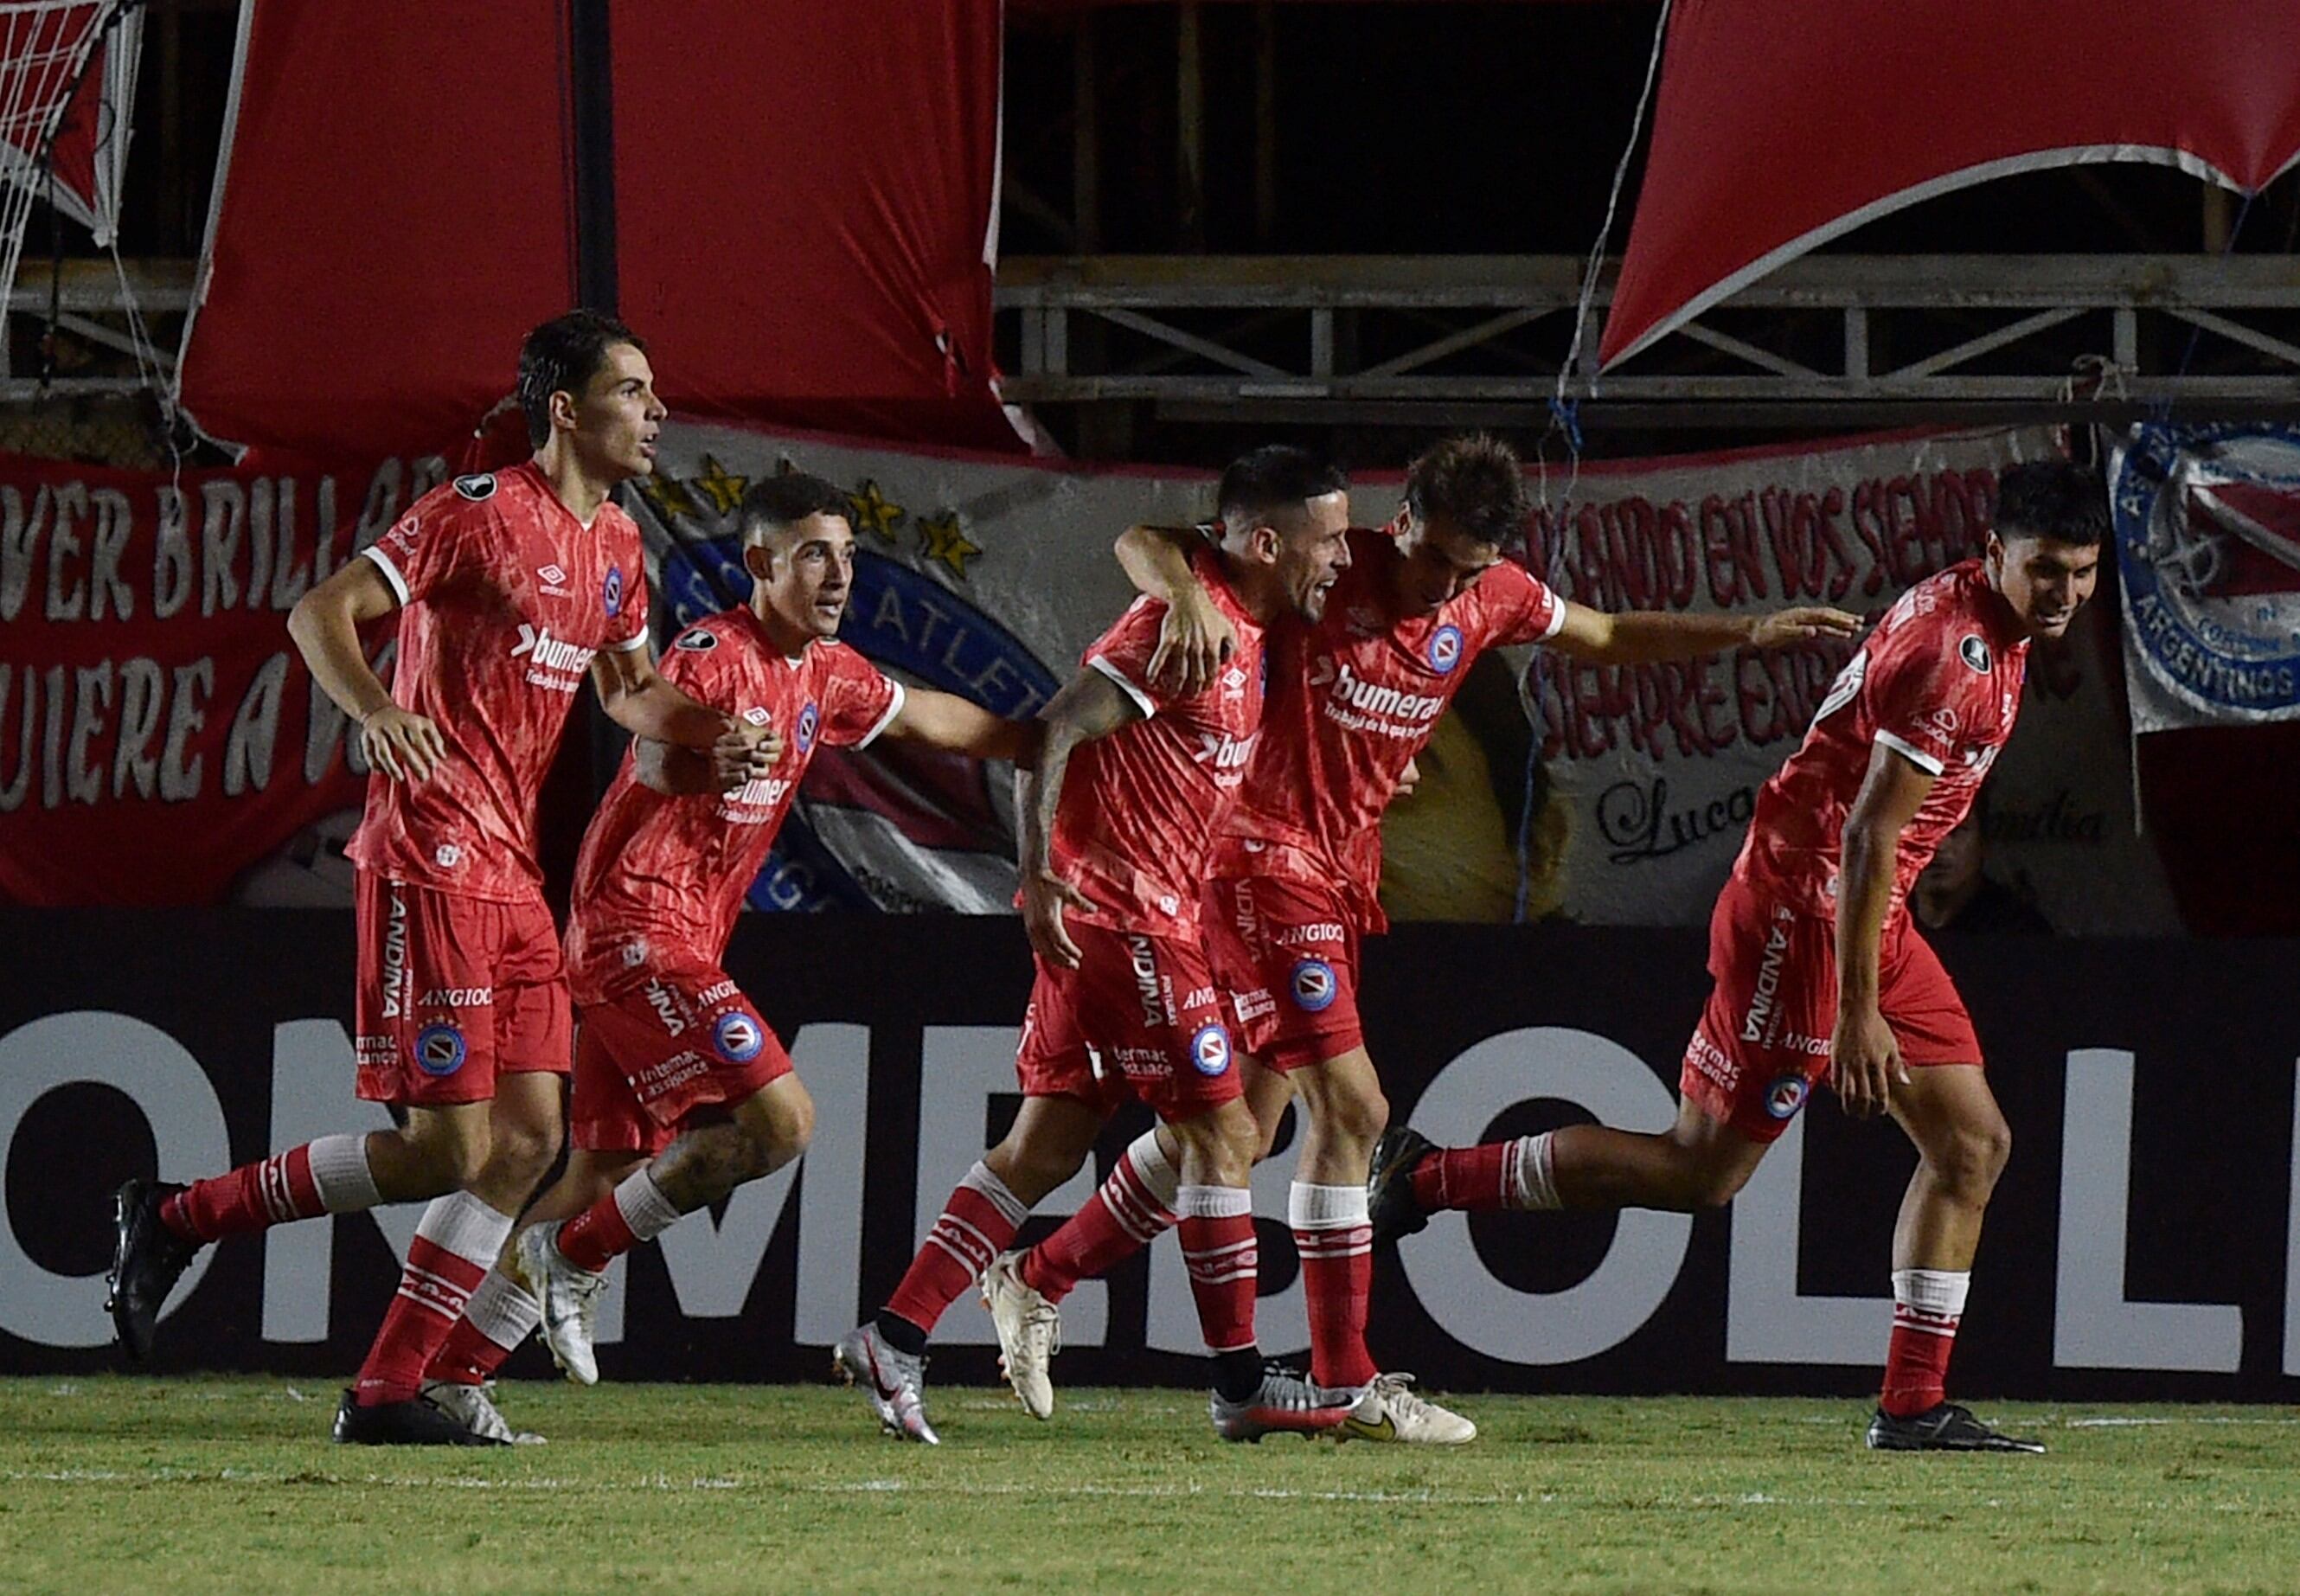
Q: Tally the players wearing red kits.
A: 5